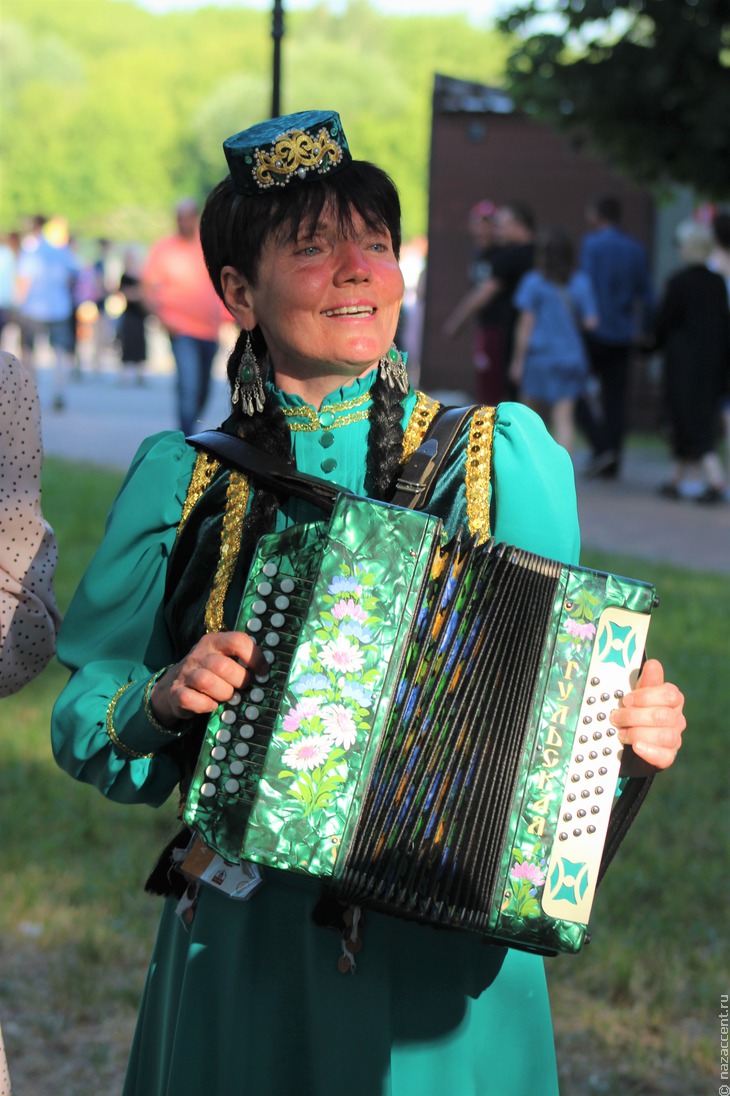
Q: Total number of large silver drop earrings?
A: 2